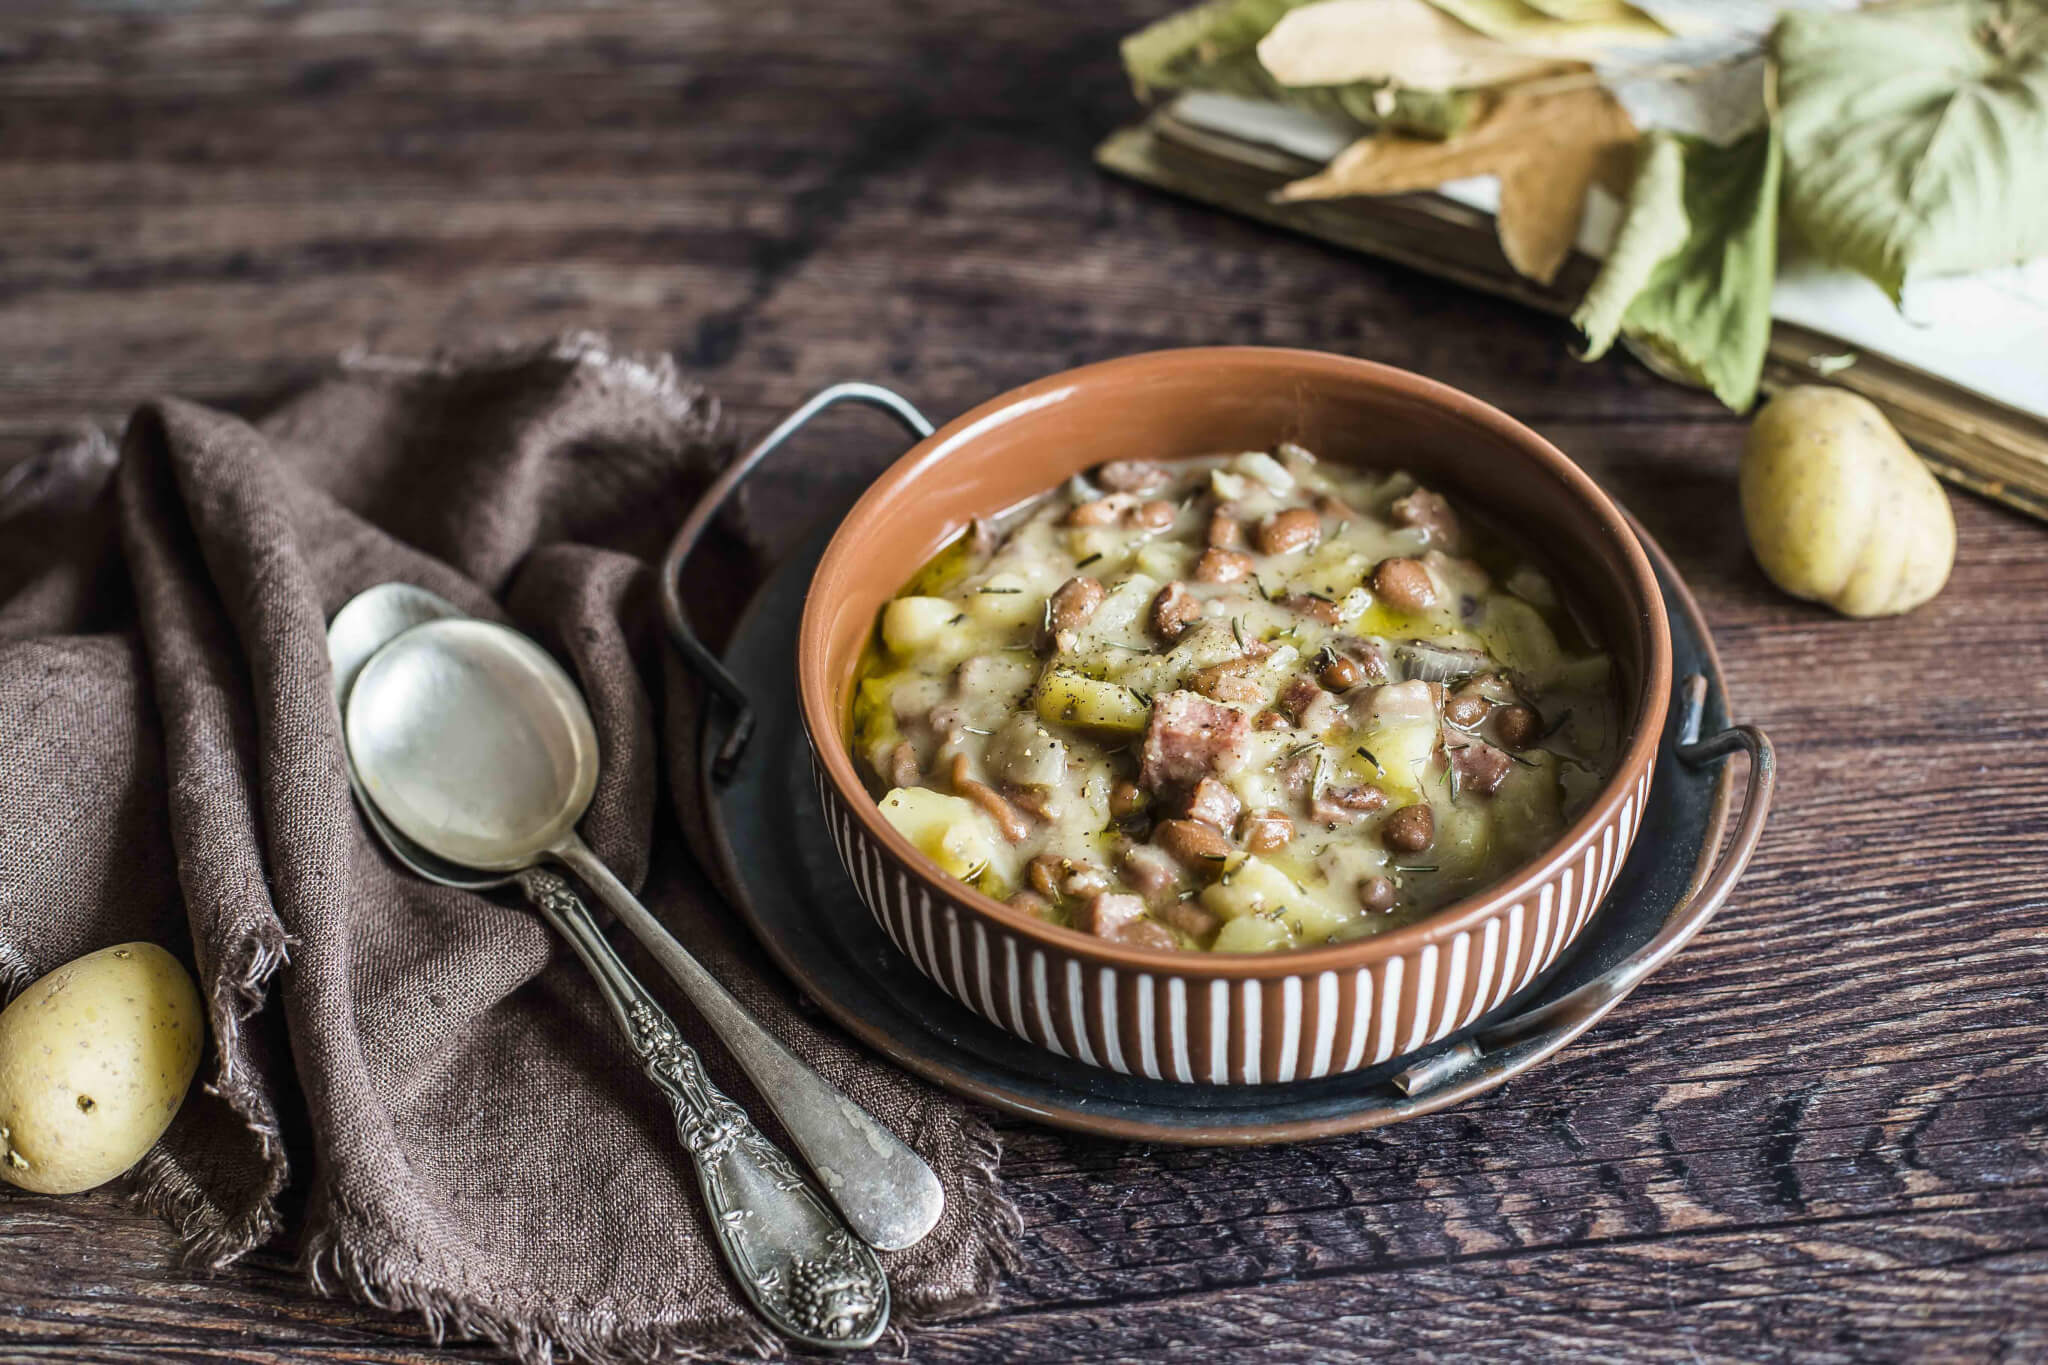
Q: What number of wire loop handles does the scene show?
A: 2